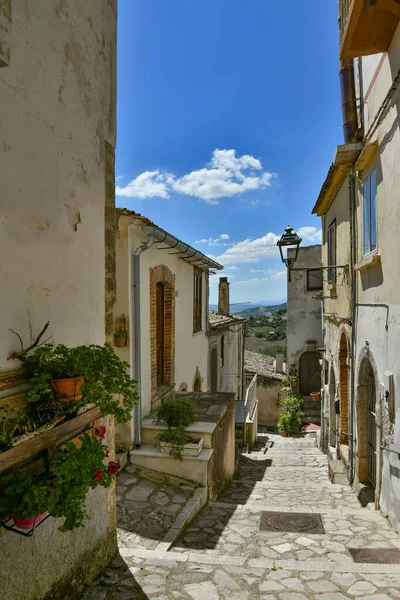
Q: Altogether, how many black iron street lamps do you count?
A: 1